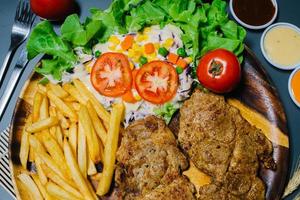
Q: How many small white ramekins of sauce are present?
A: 3